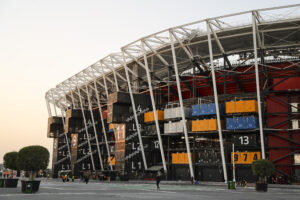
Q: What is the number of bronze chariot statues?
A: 0